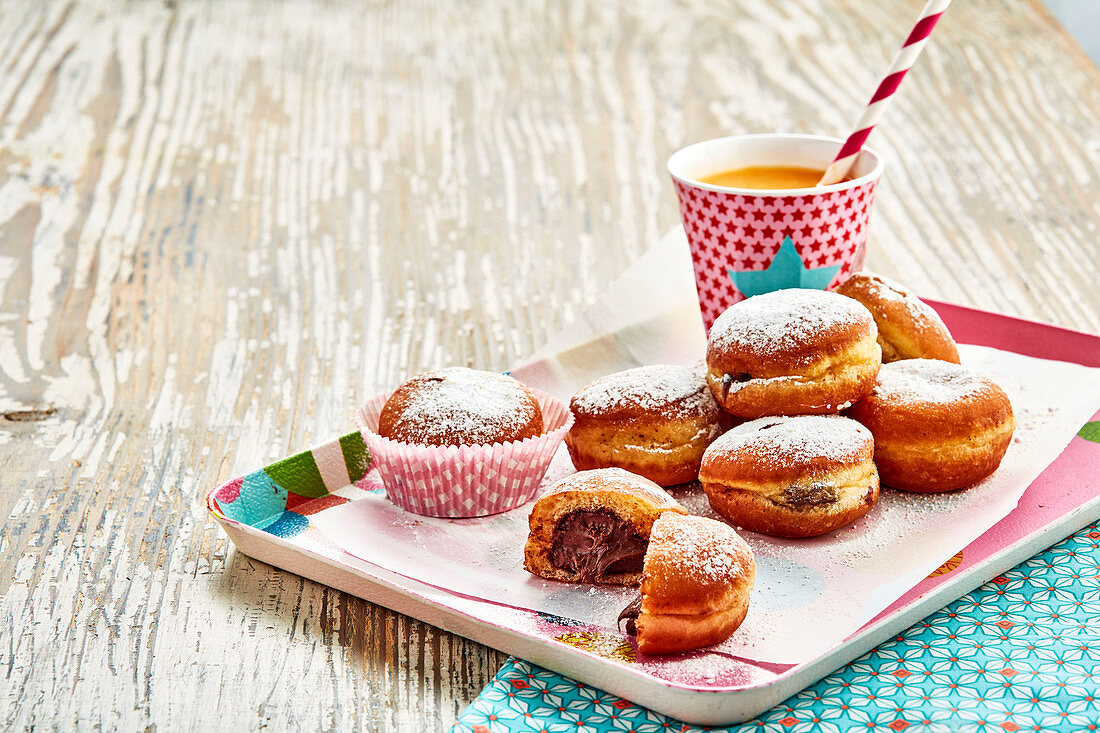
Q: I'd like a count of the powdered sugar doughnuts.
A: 7